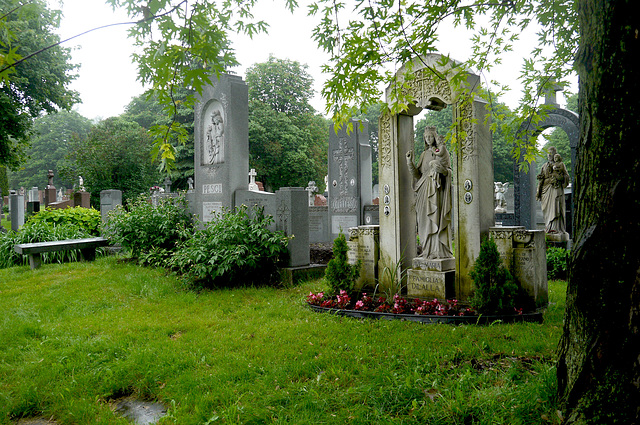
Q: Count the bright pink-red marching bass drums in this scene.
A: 0